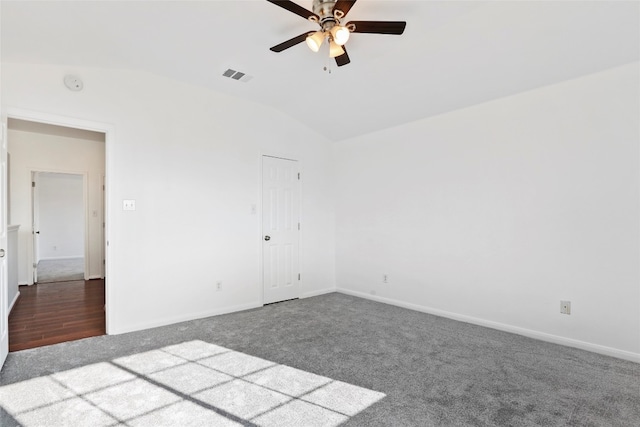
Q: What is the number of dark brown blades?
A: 5